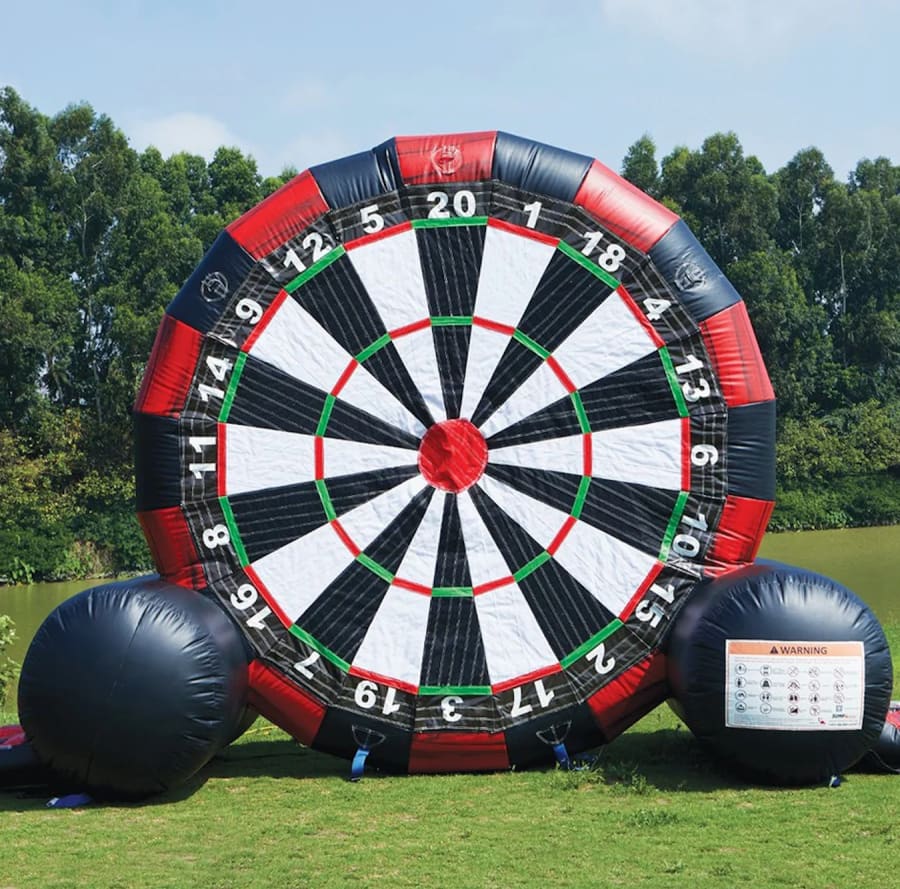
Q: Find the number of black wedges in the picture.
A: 10